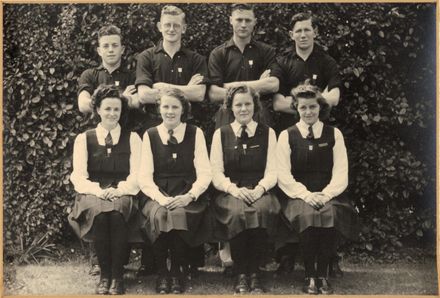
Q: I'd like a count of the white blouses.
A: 4